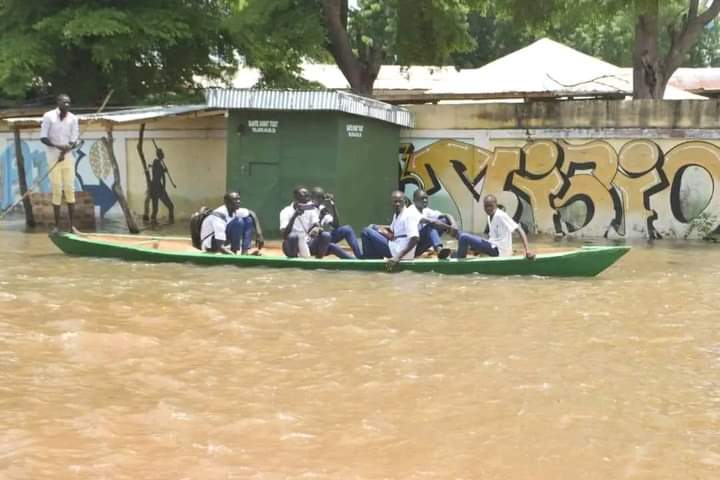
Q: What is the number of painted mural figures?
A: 1